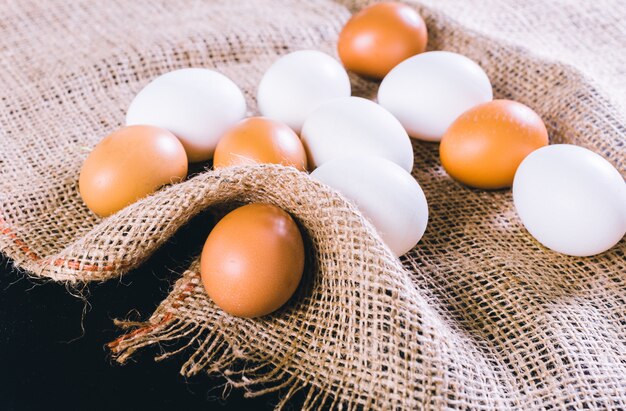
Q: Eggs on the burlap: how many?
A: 11